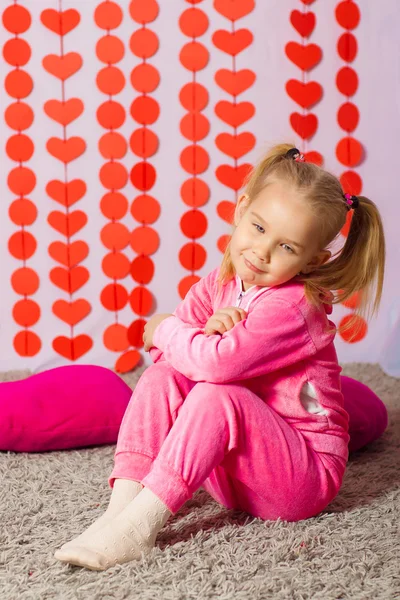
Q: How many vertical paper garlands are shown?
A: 8